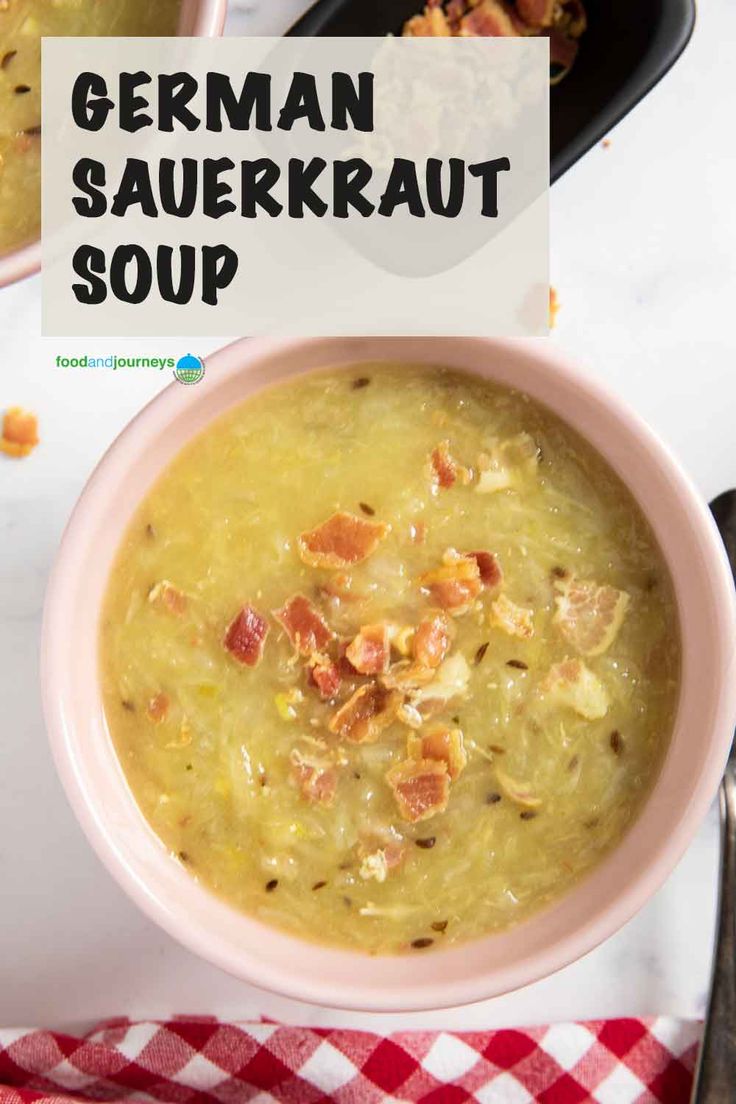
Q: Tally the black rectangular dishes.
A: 1